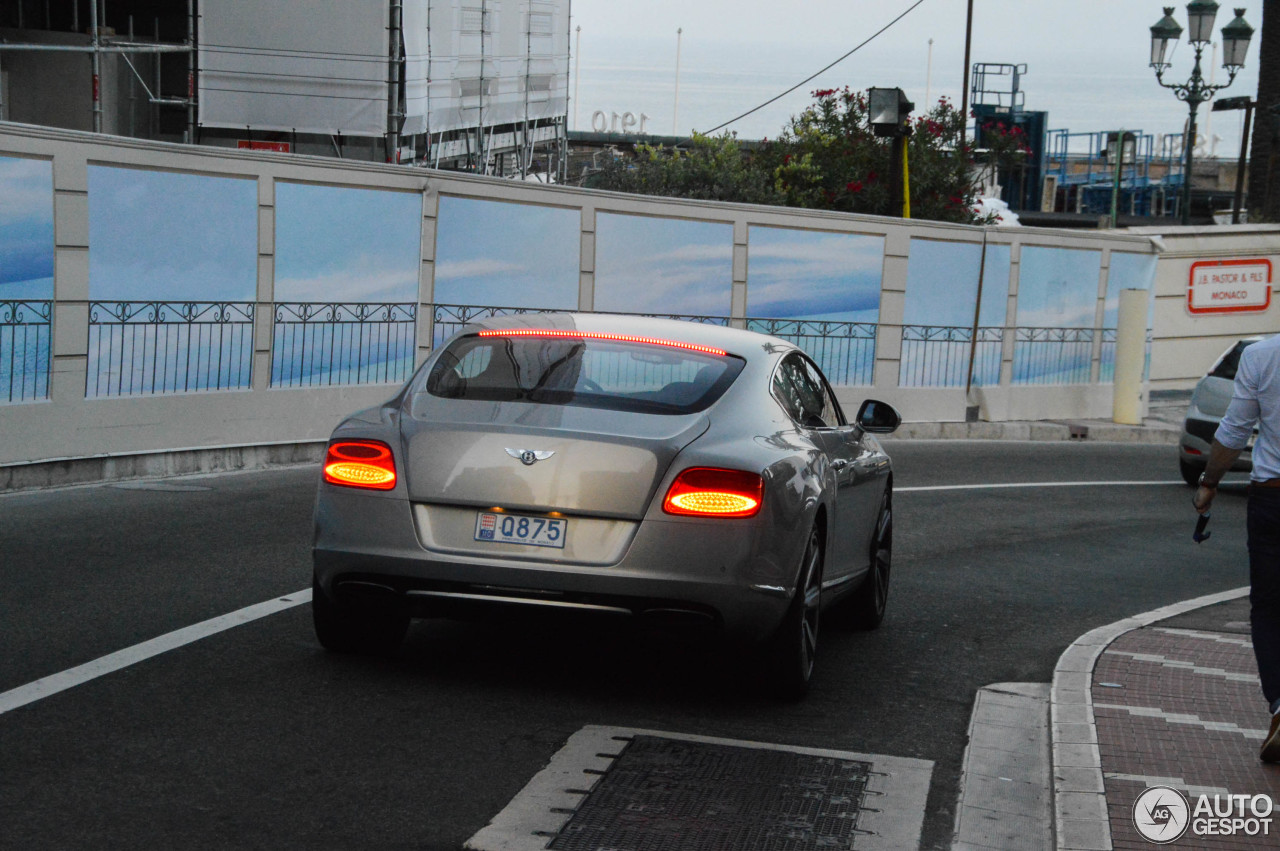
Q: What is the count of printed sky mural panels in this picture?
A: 9